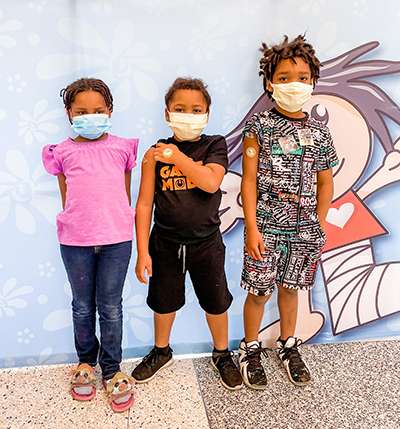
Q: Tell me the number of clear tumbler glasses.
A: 0